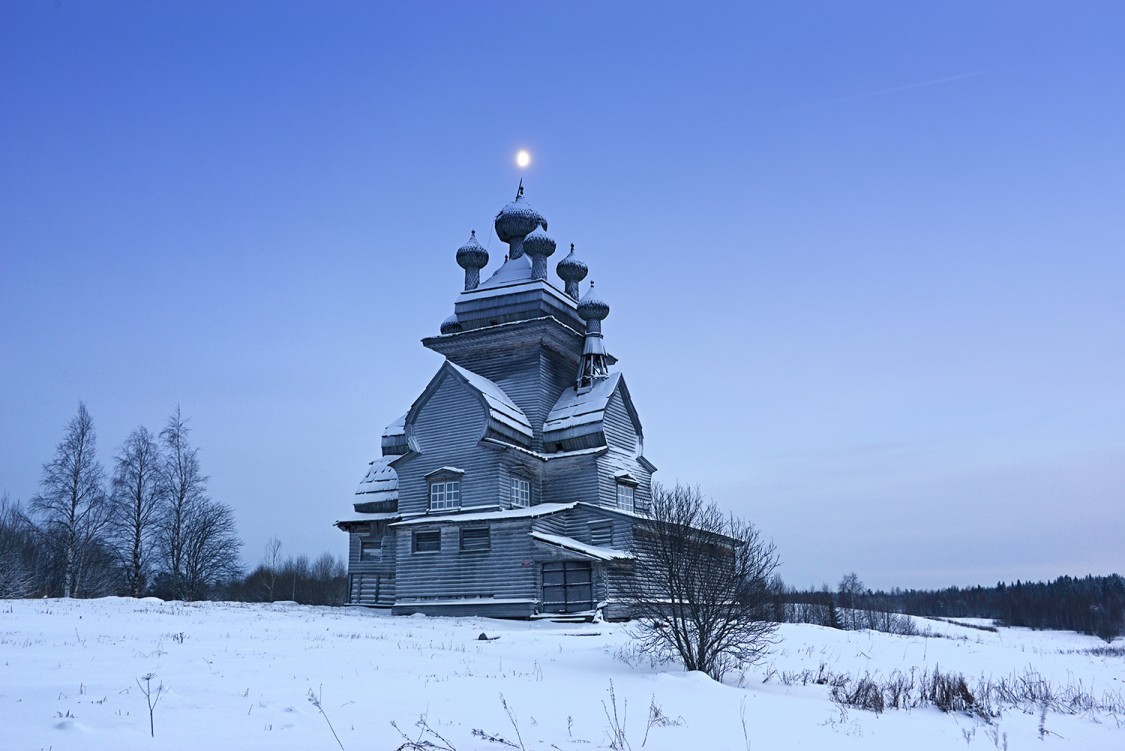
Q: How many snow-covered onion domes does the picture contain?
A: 6